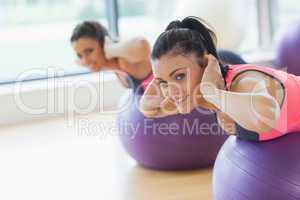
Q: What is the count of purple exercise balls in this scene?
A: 3